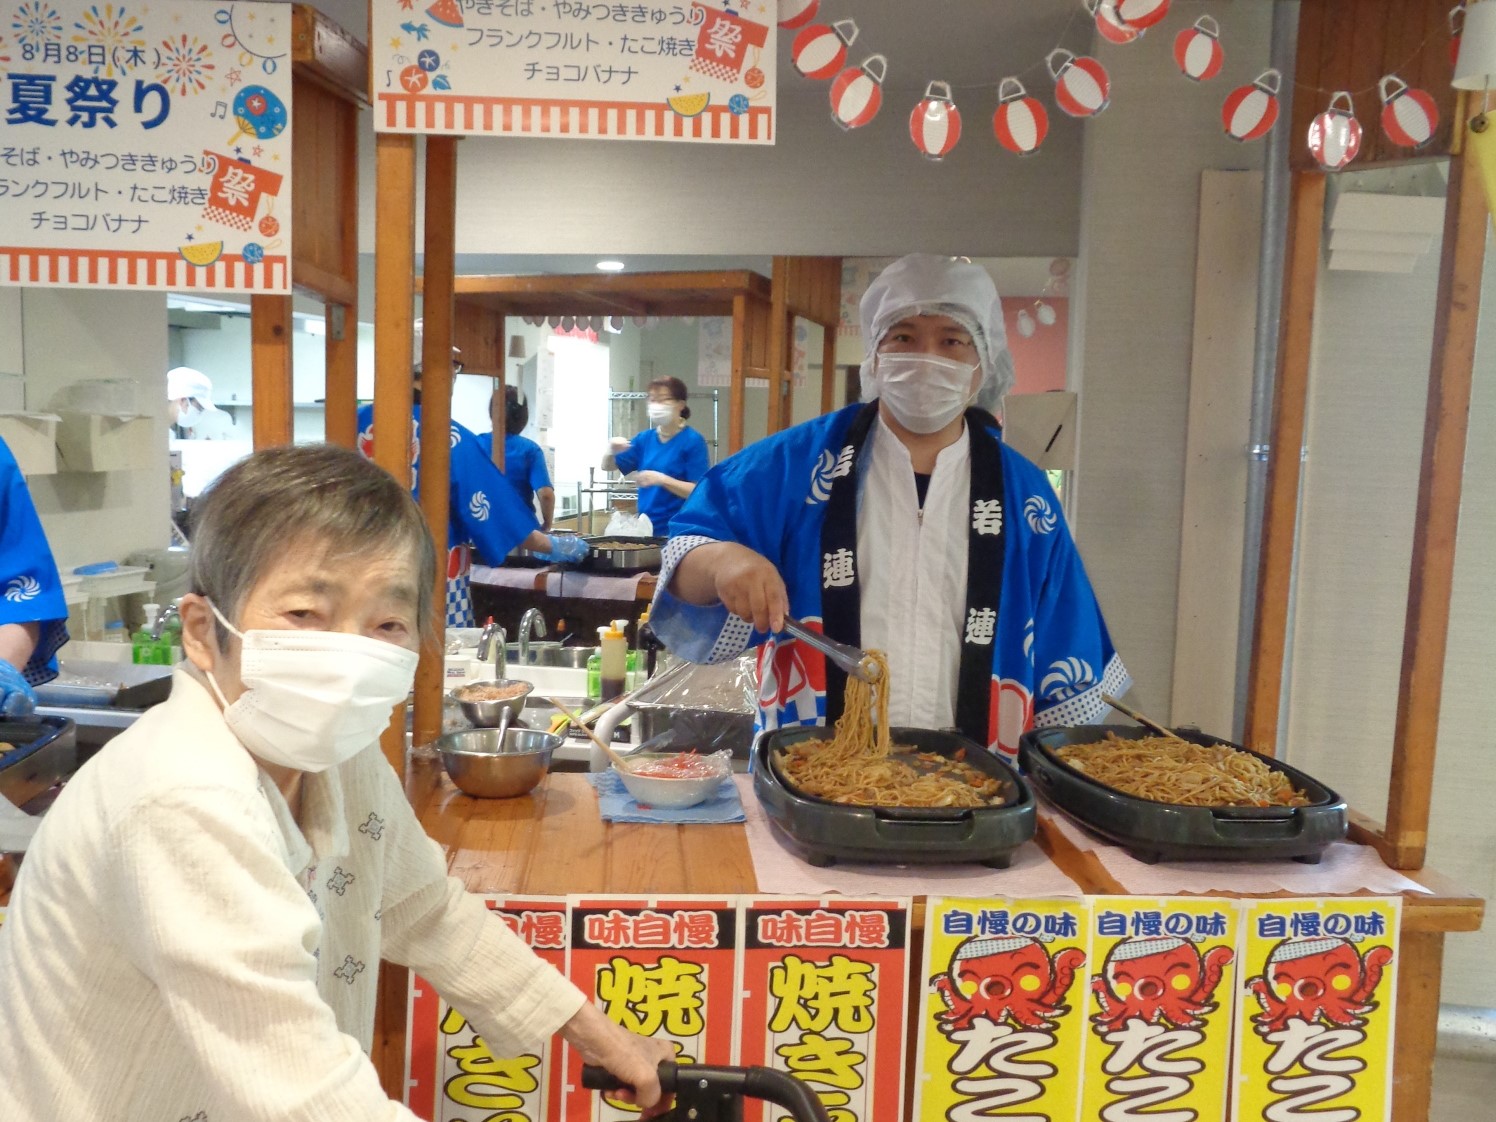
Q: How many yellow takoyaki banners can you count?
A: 3